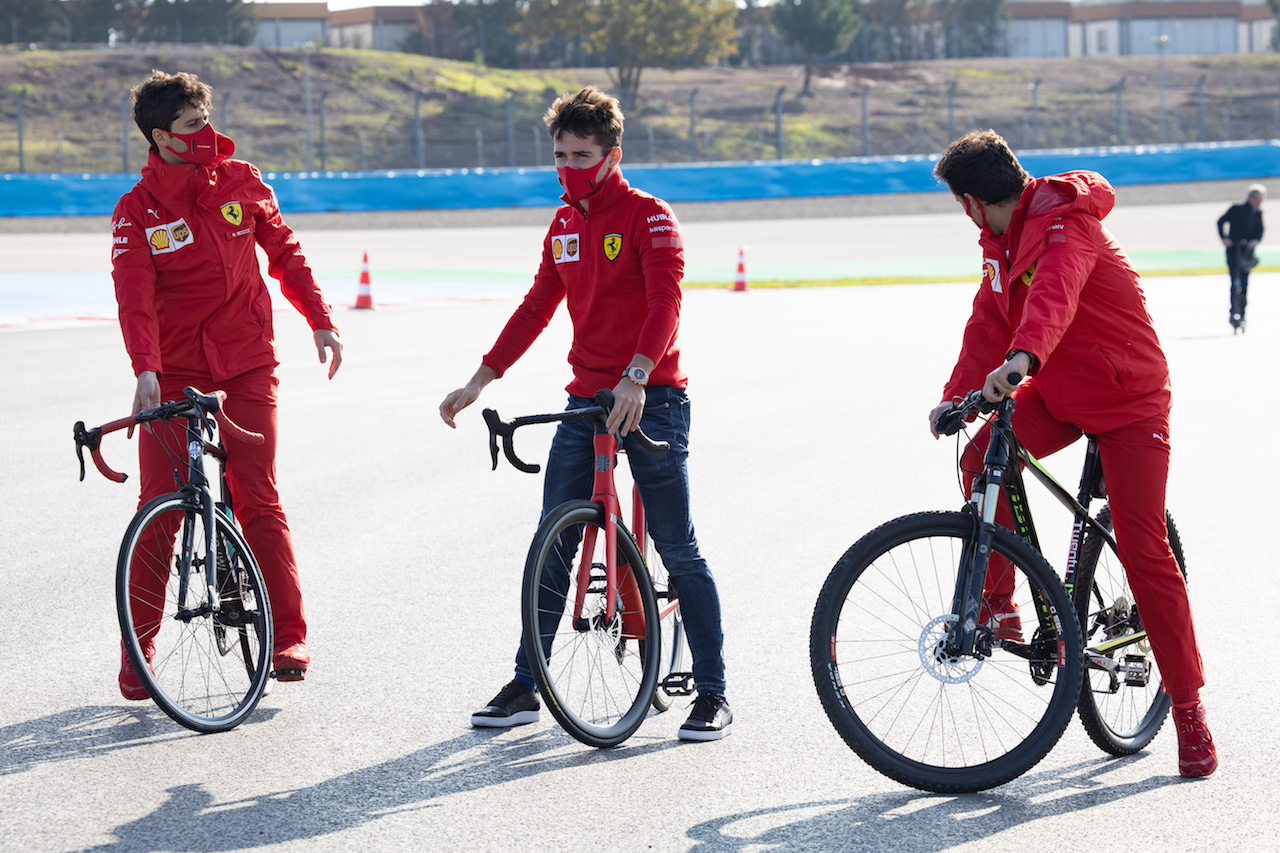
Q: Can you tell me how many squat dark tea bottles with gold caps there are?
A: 0